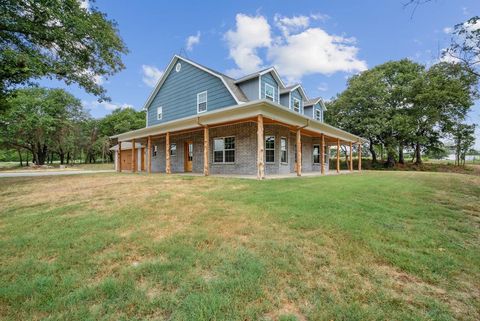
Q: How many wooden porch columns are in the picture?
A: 11